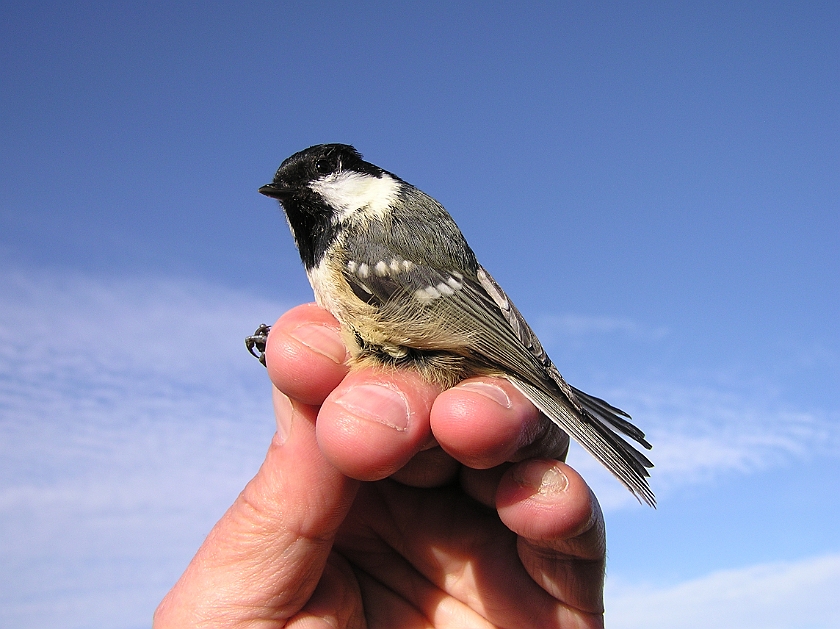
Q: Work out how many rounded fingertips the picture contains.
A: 4